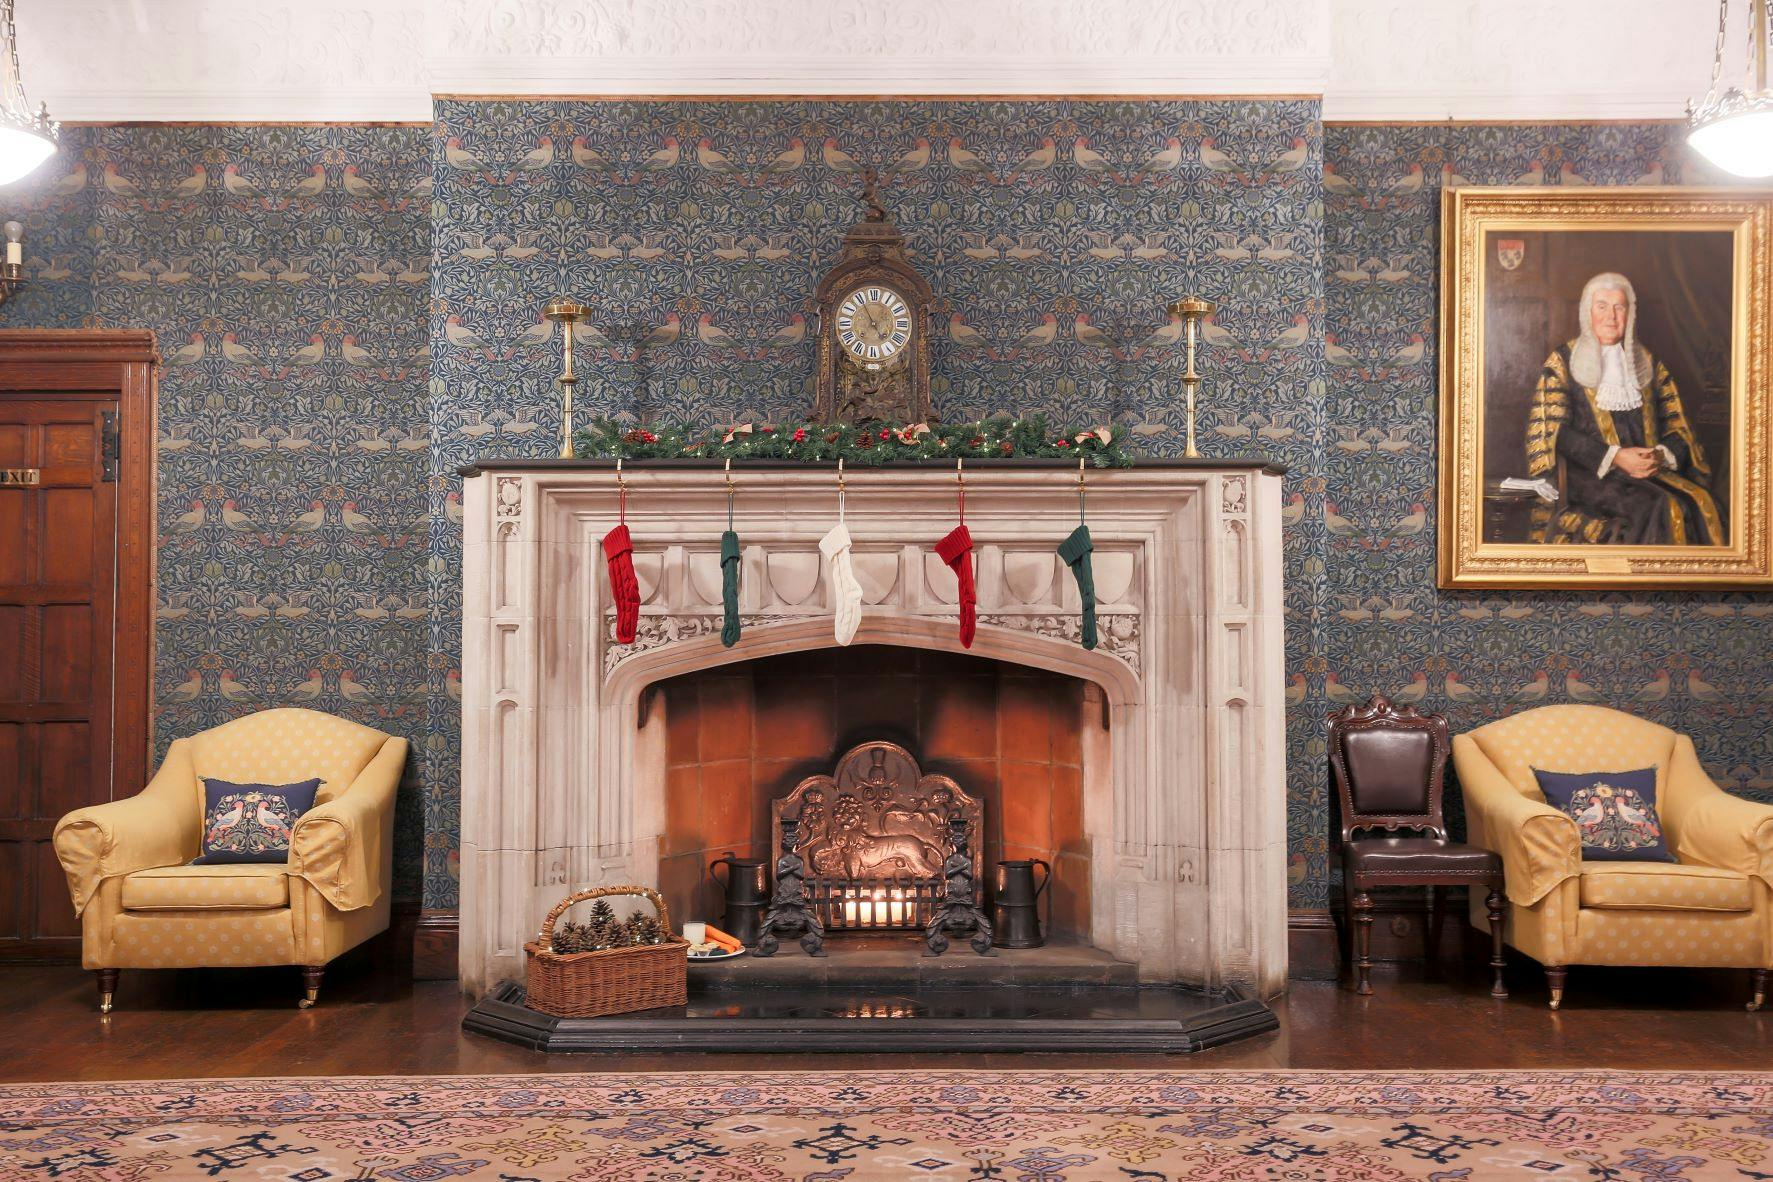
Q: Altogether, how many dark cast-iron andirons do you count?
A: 2